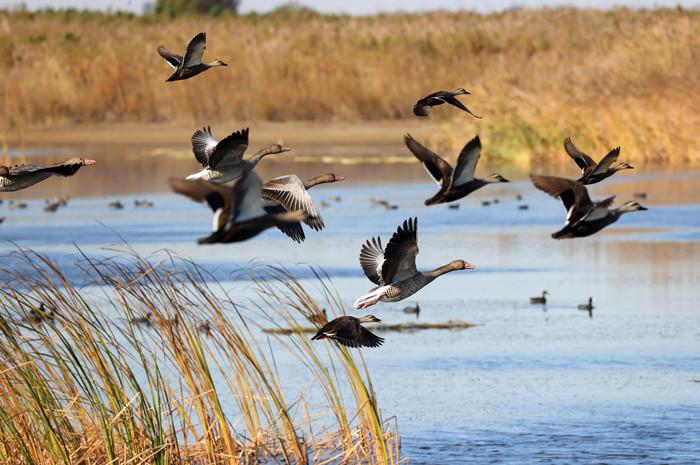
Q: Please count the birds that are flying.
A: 11